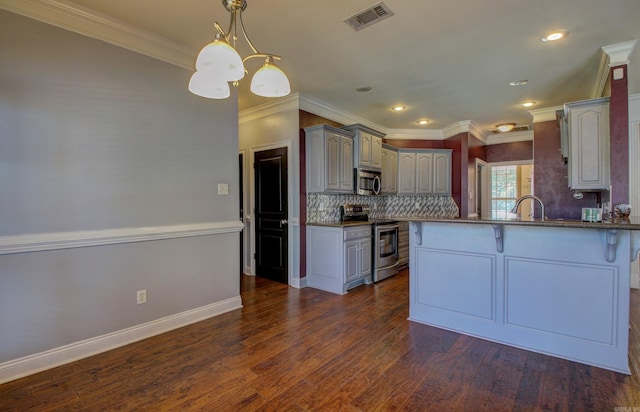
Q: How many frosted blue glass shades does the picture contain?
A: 0